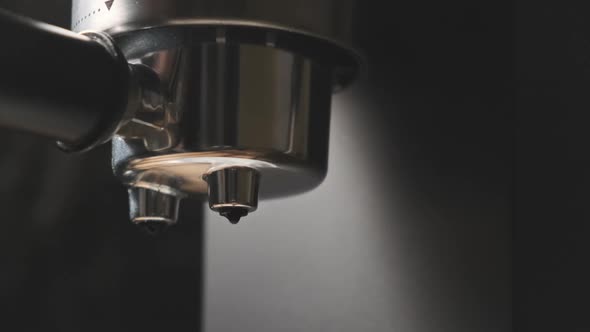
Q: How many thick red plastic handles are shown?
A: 0